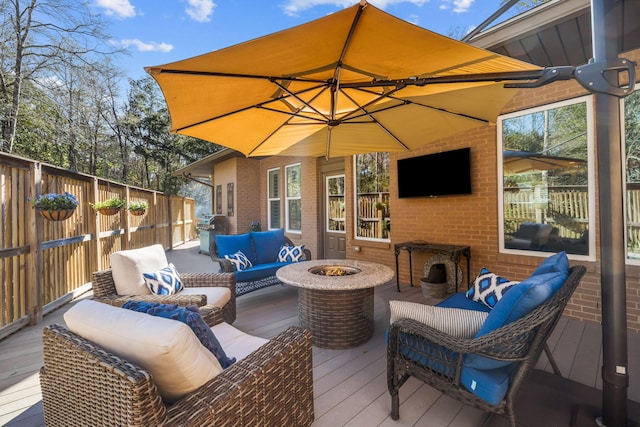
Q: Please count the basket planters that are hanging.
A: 3